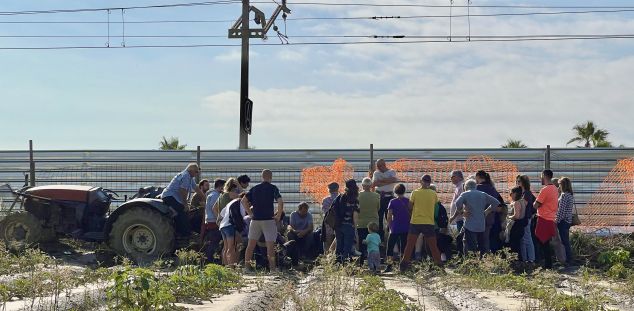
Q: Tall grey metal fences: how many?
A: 1